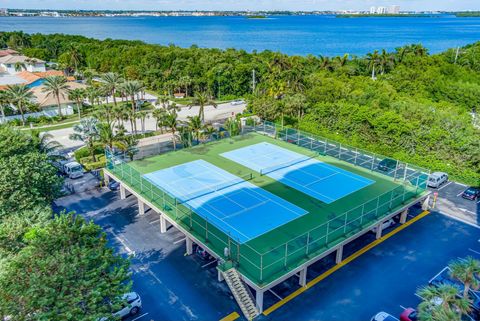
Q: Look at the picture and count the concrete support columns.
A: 12